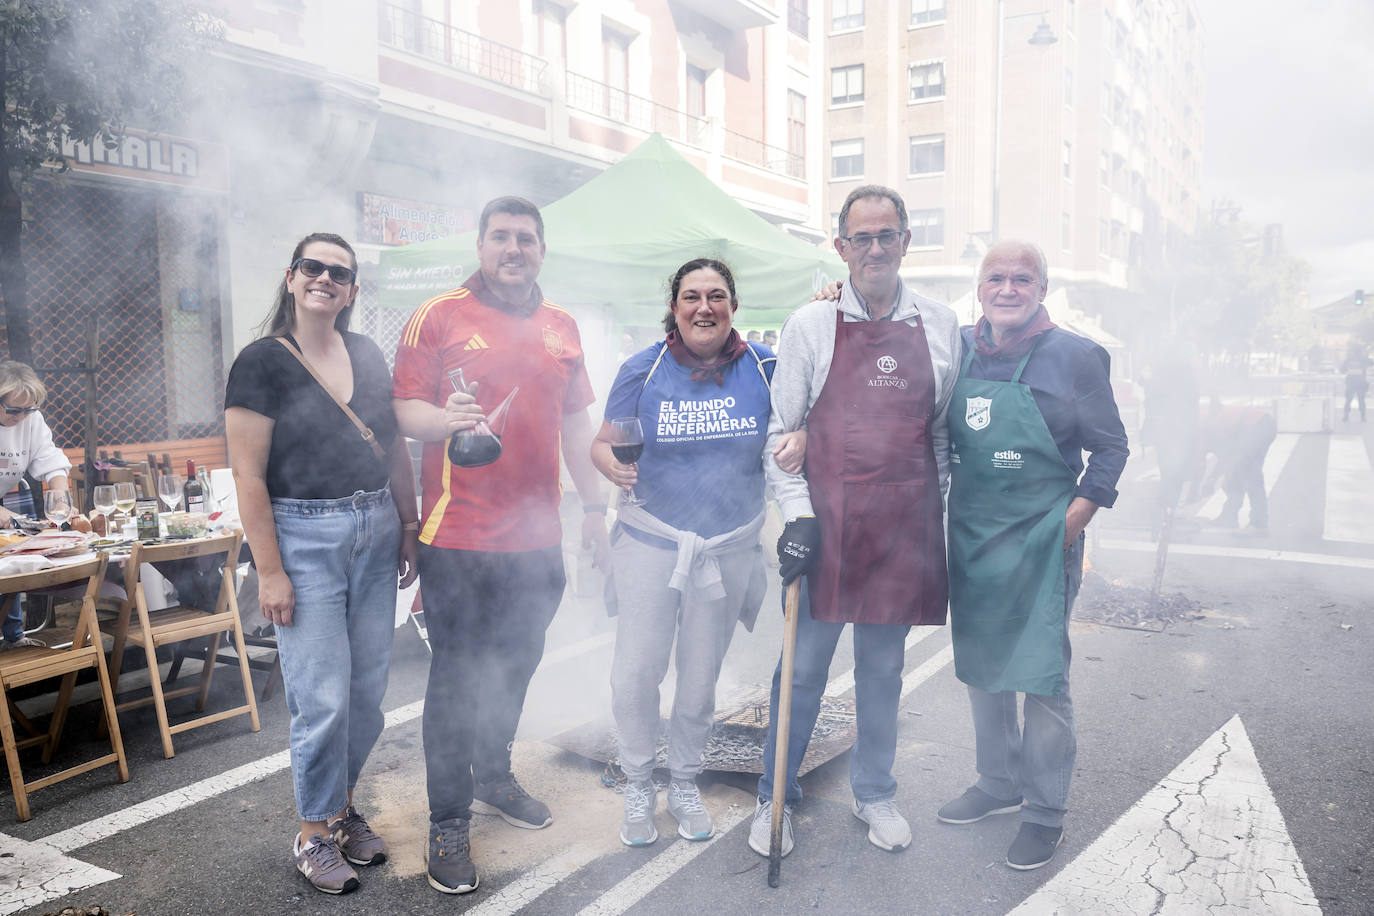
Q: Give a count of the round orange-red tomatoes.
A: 0